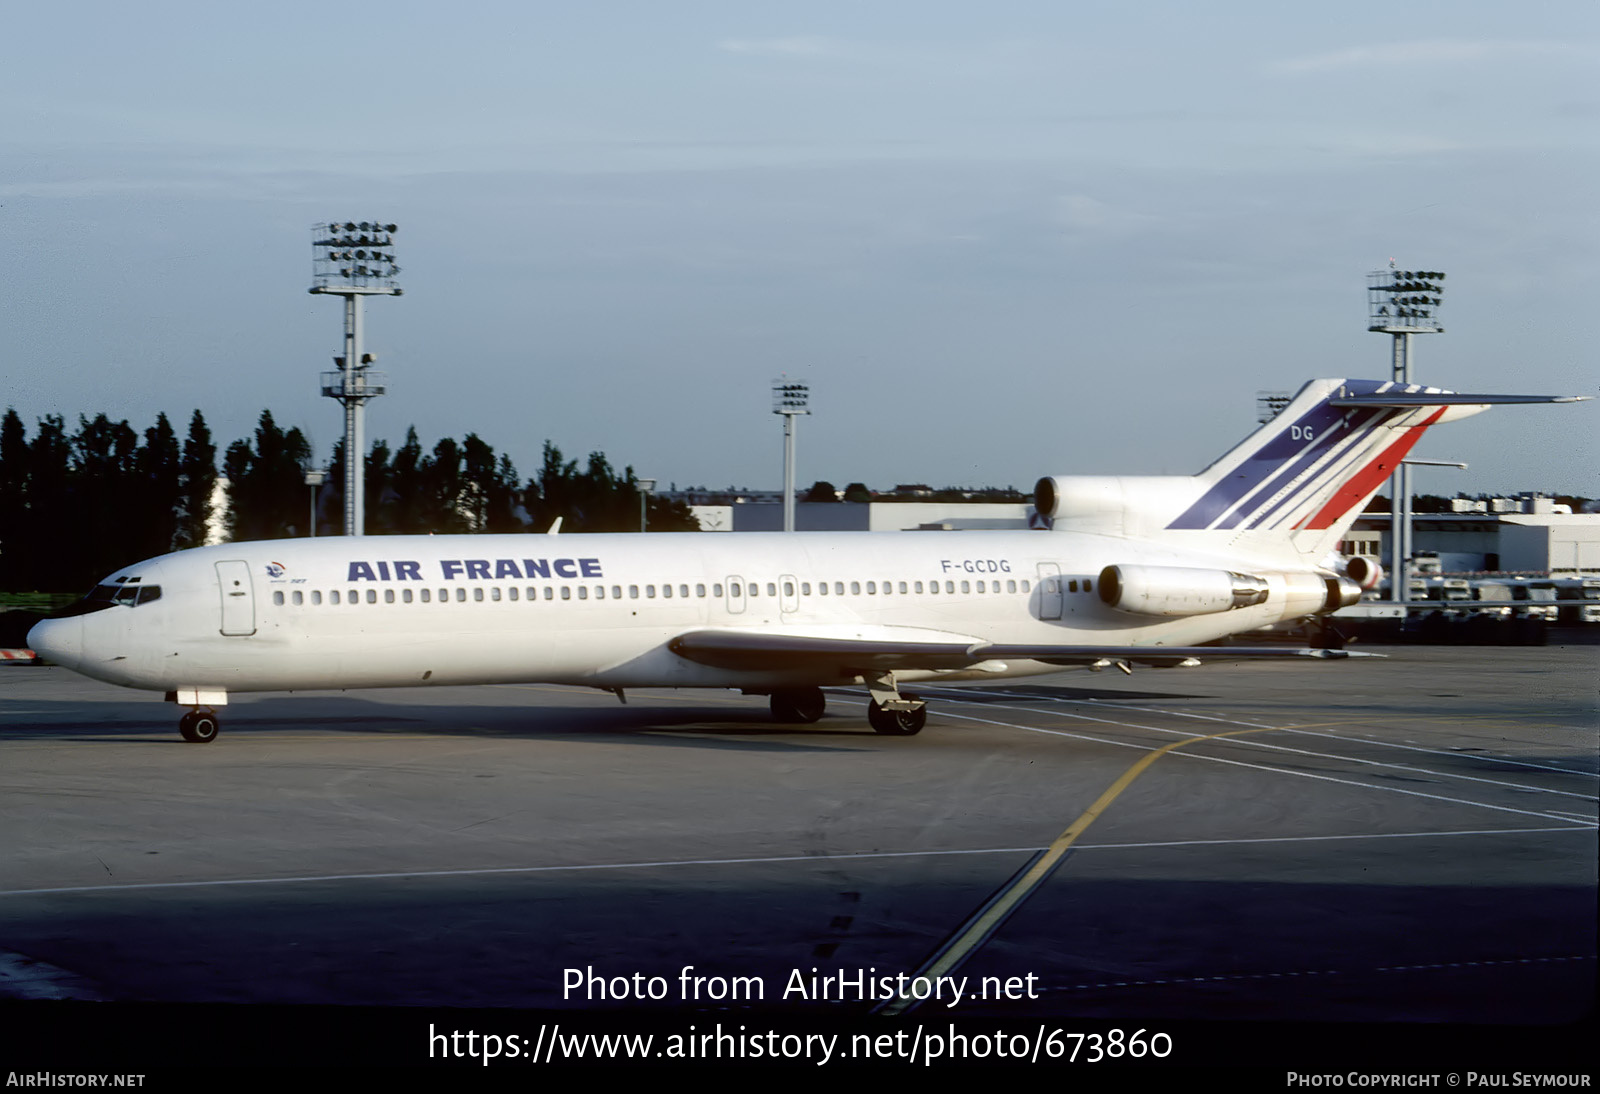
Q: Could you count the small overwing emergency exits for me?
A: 2